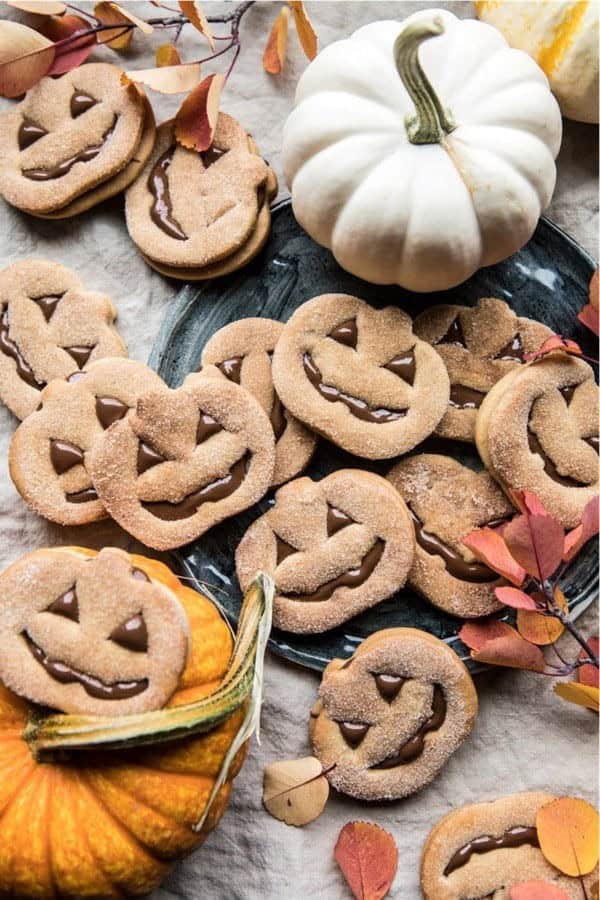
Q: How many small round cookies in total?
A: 14